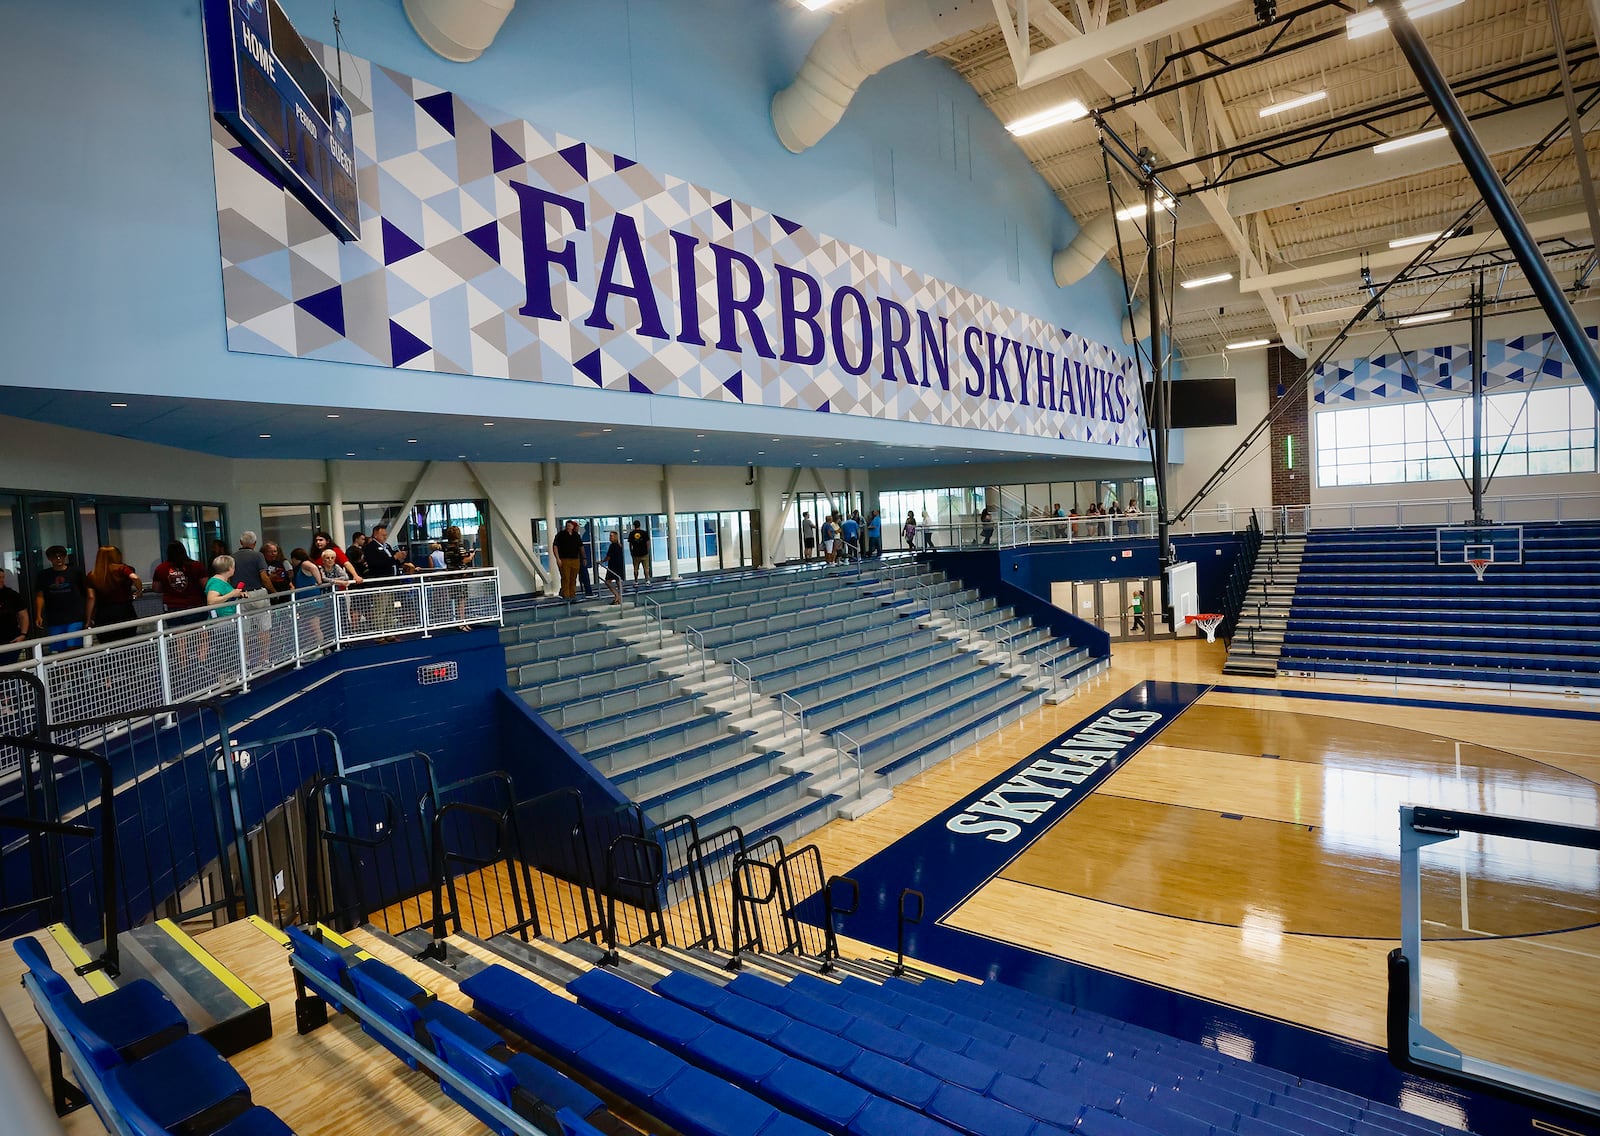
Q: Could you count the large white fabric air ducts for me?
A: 4